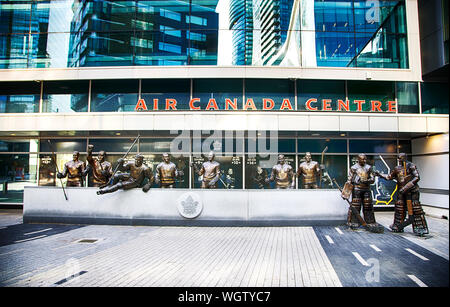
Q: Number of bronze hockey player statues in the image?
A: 9